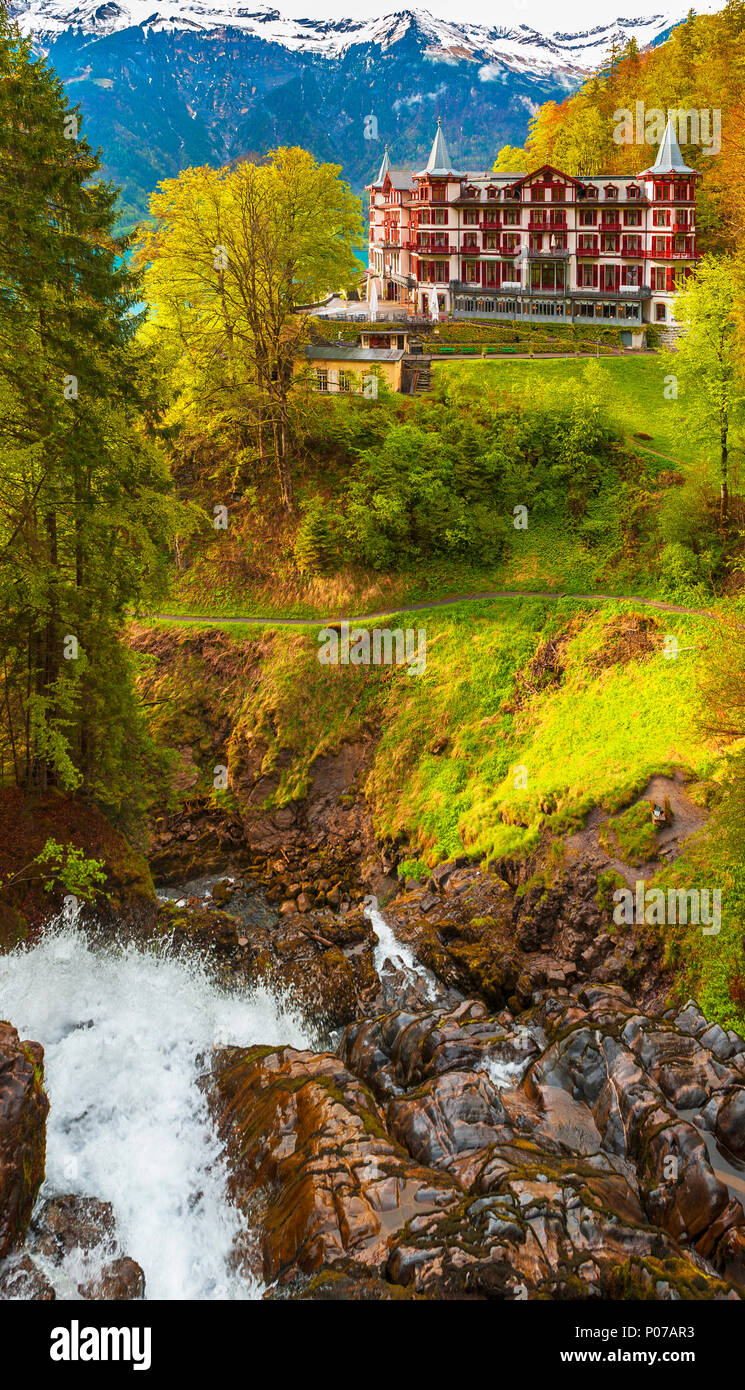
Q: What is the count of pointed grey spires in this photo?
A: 3